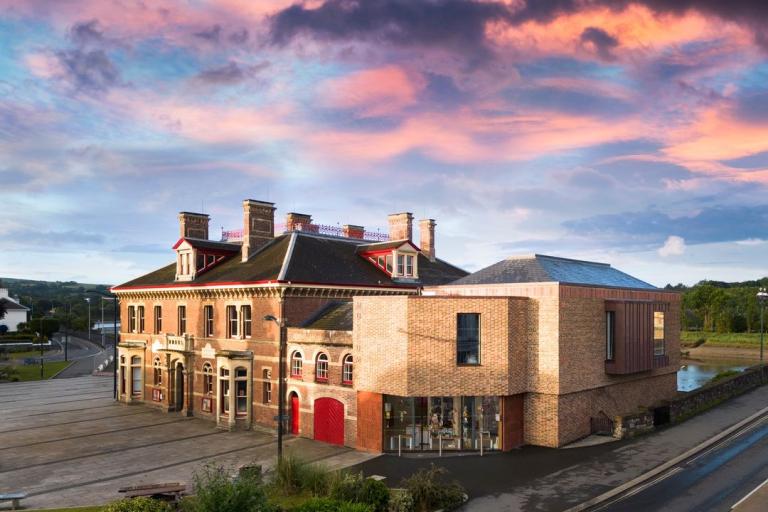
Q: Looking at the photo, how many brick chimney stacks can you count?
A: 6